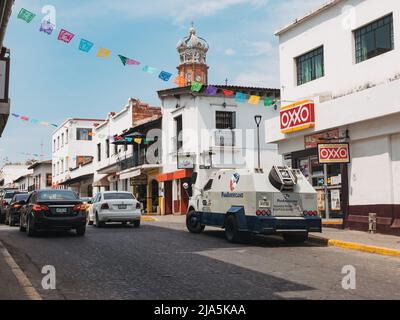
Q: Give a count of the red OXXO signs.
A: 2